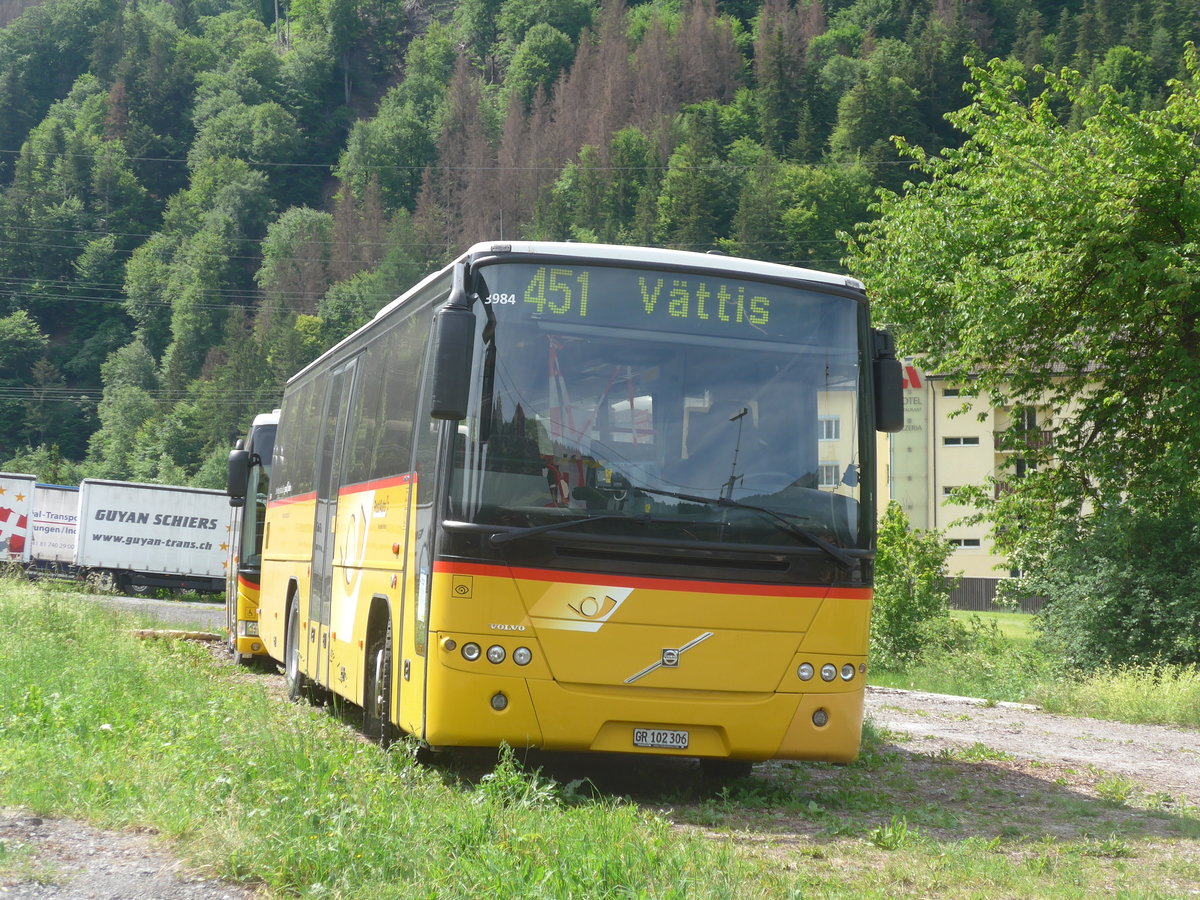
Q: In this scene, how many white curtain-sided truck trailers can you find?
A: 3